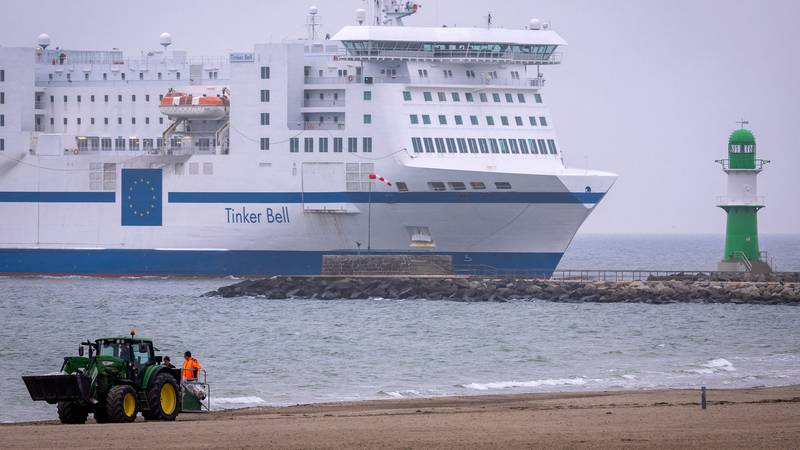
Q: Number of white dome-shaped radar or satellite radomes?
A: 5